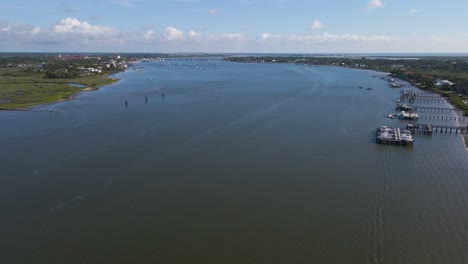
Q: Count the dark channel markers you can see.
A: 3